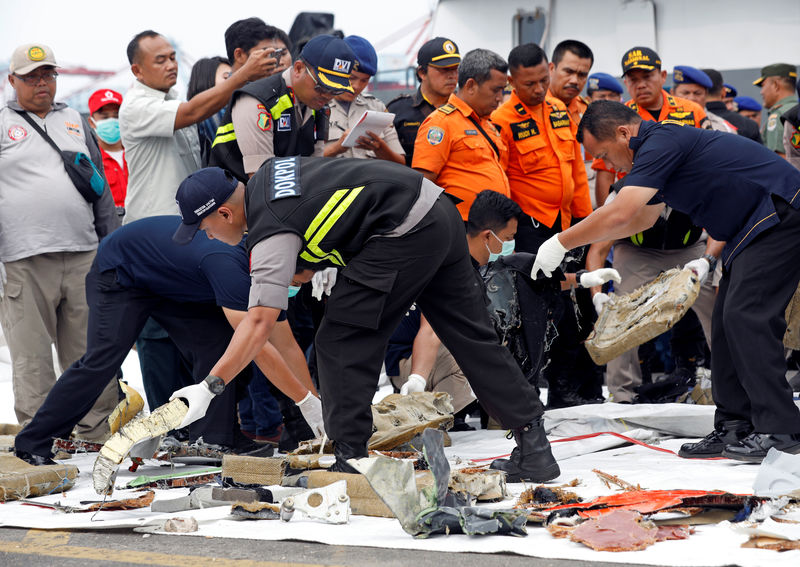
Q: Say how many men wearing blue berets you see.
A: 5